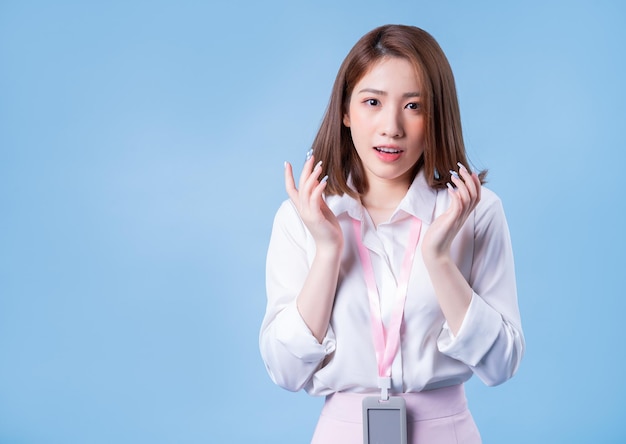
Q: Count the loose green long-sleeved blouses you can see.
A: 0